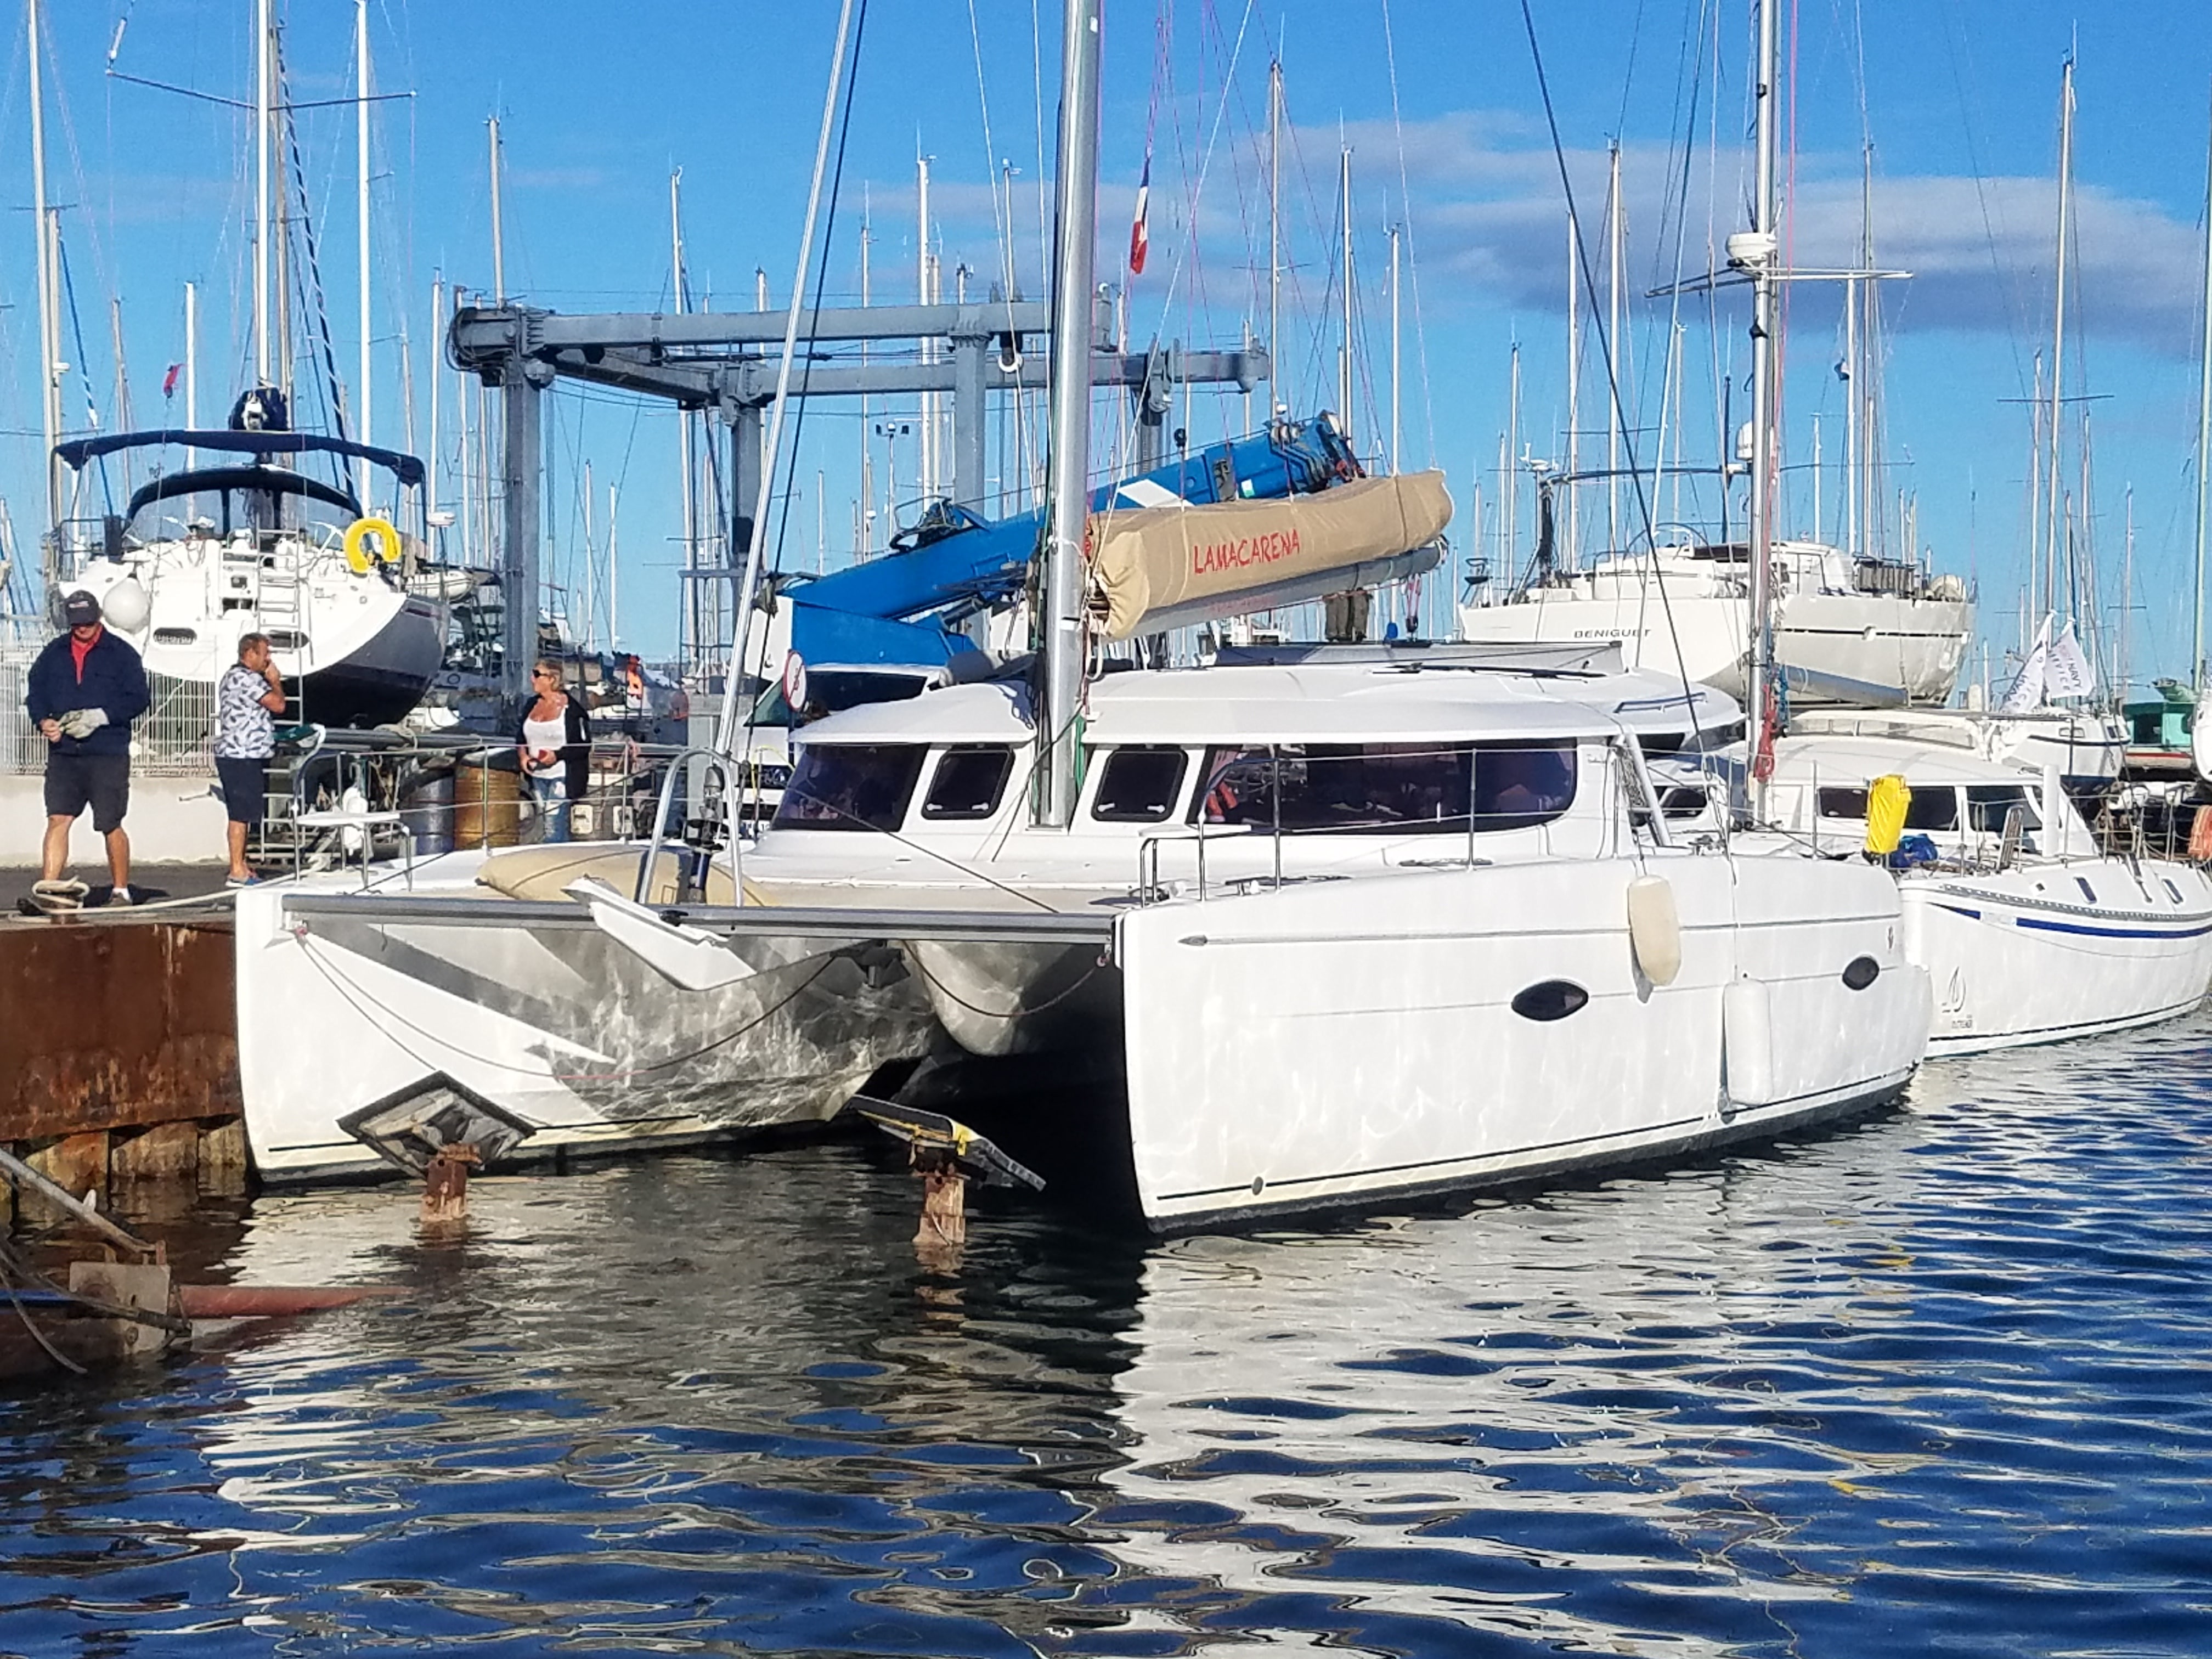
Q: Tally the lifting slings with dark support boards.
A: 2